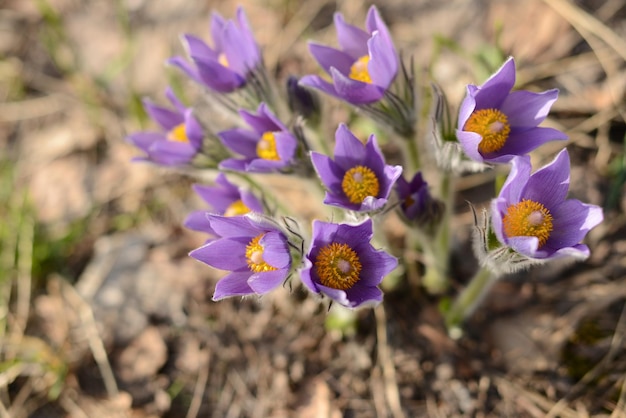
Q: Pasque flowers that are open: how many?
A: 10